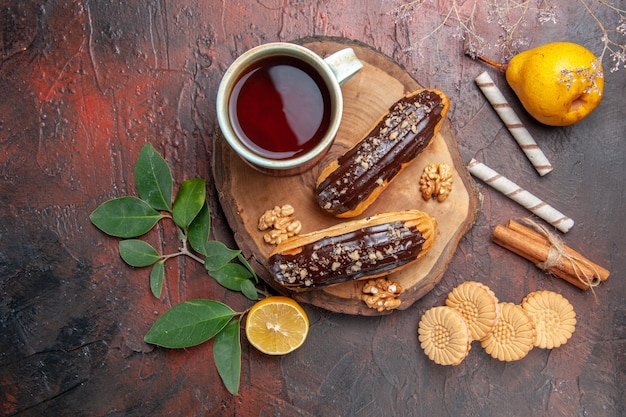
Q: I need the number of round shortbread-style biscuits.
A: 4